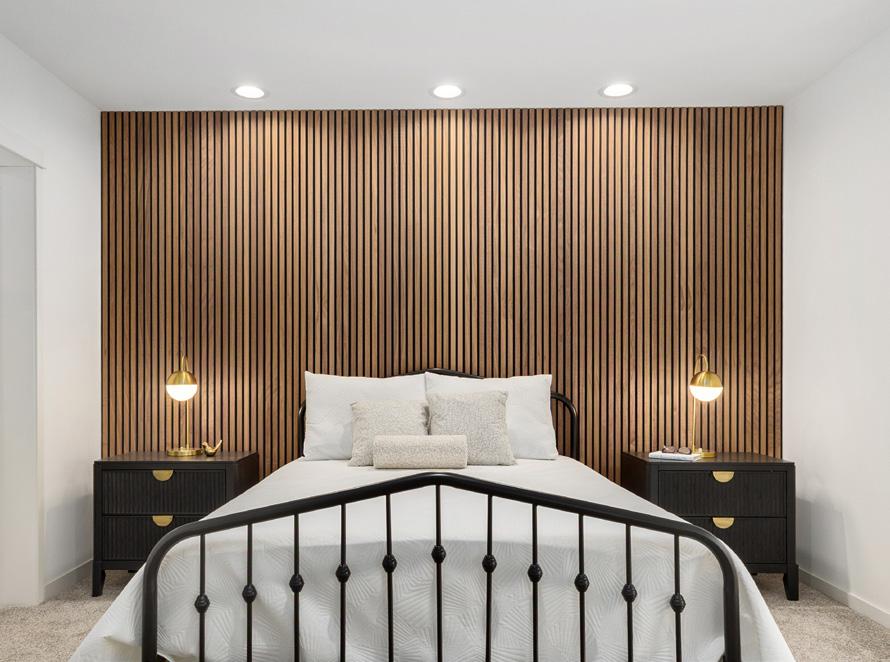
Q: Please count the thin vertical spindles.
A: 11